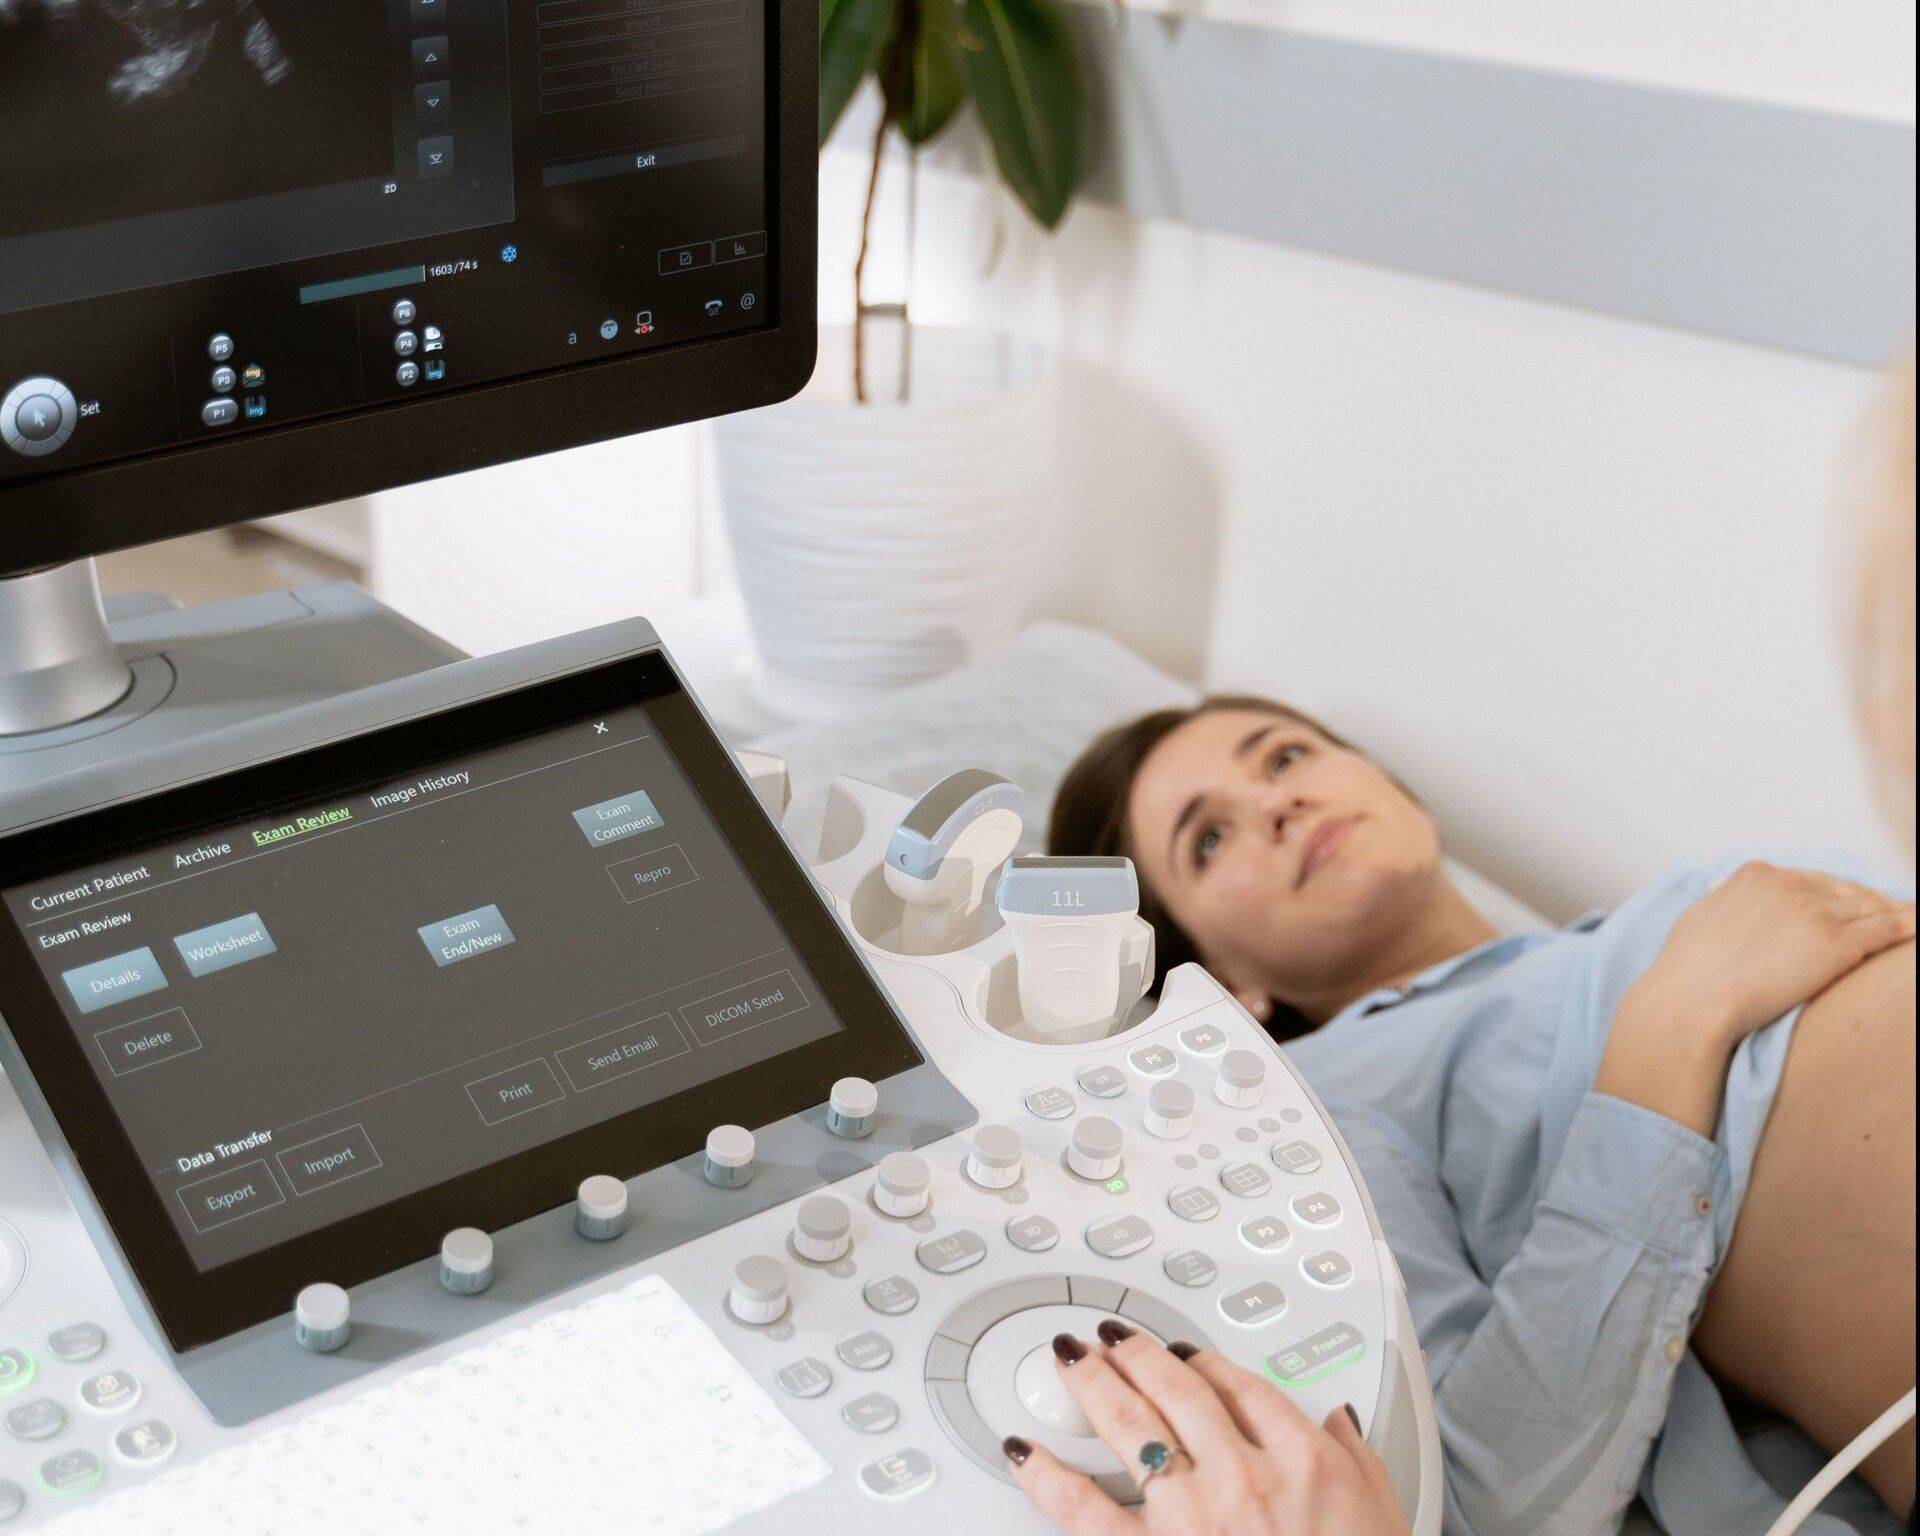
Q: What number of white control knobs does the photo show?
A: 12